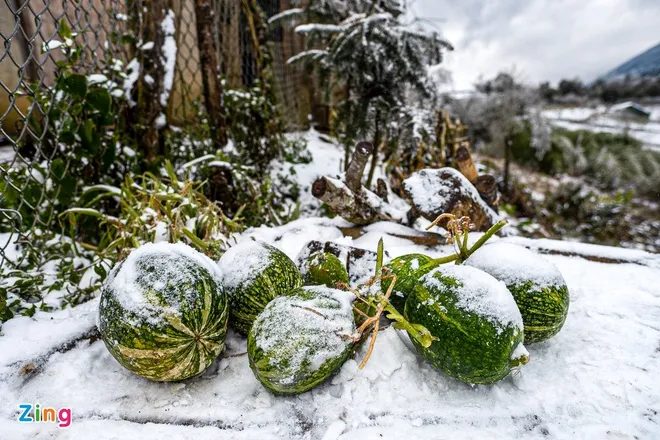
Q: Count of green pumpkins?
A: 7